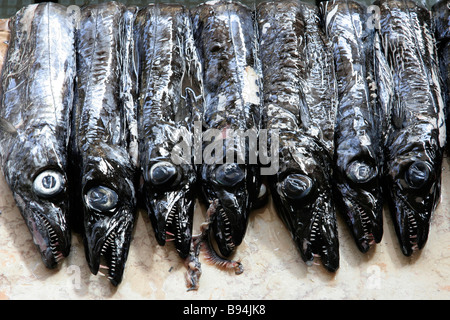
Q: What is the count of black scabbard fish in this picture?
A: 7